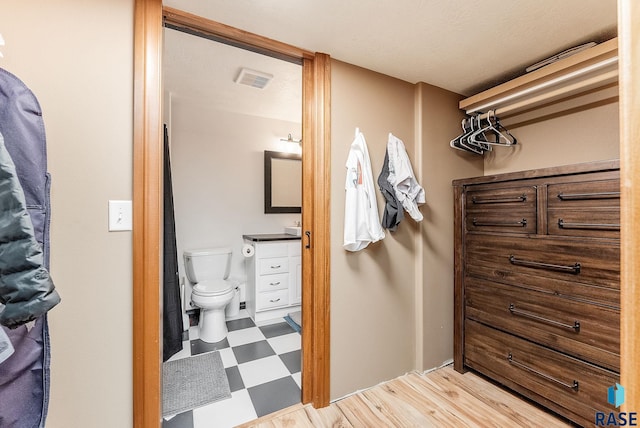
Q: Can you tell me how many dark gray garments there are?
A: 1